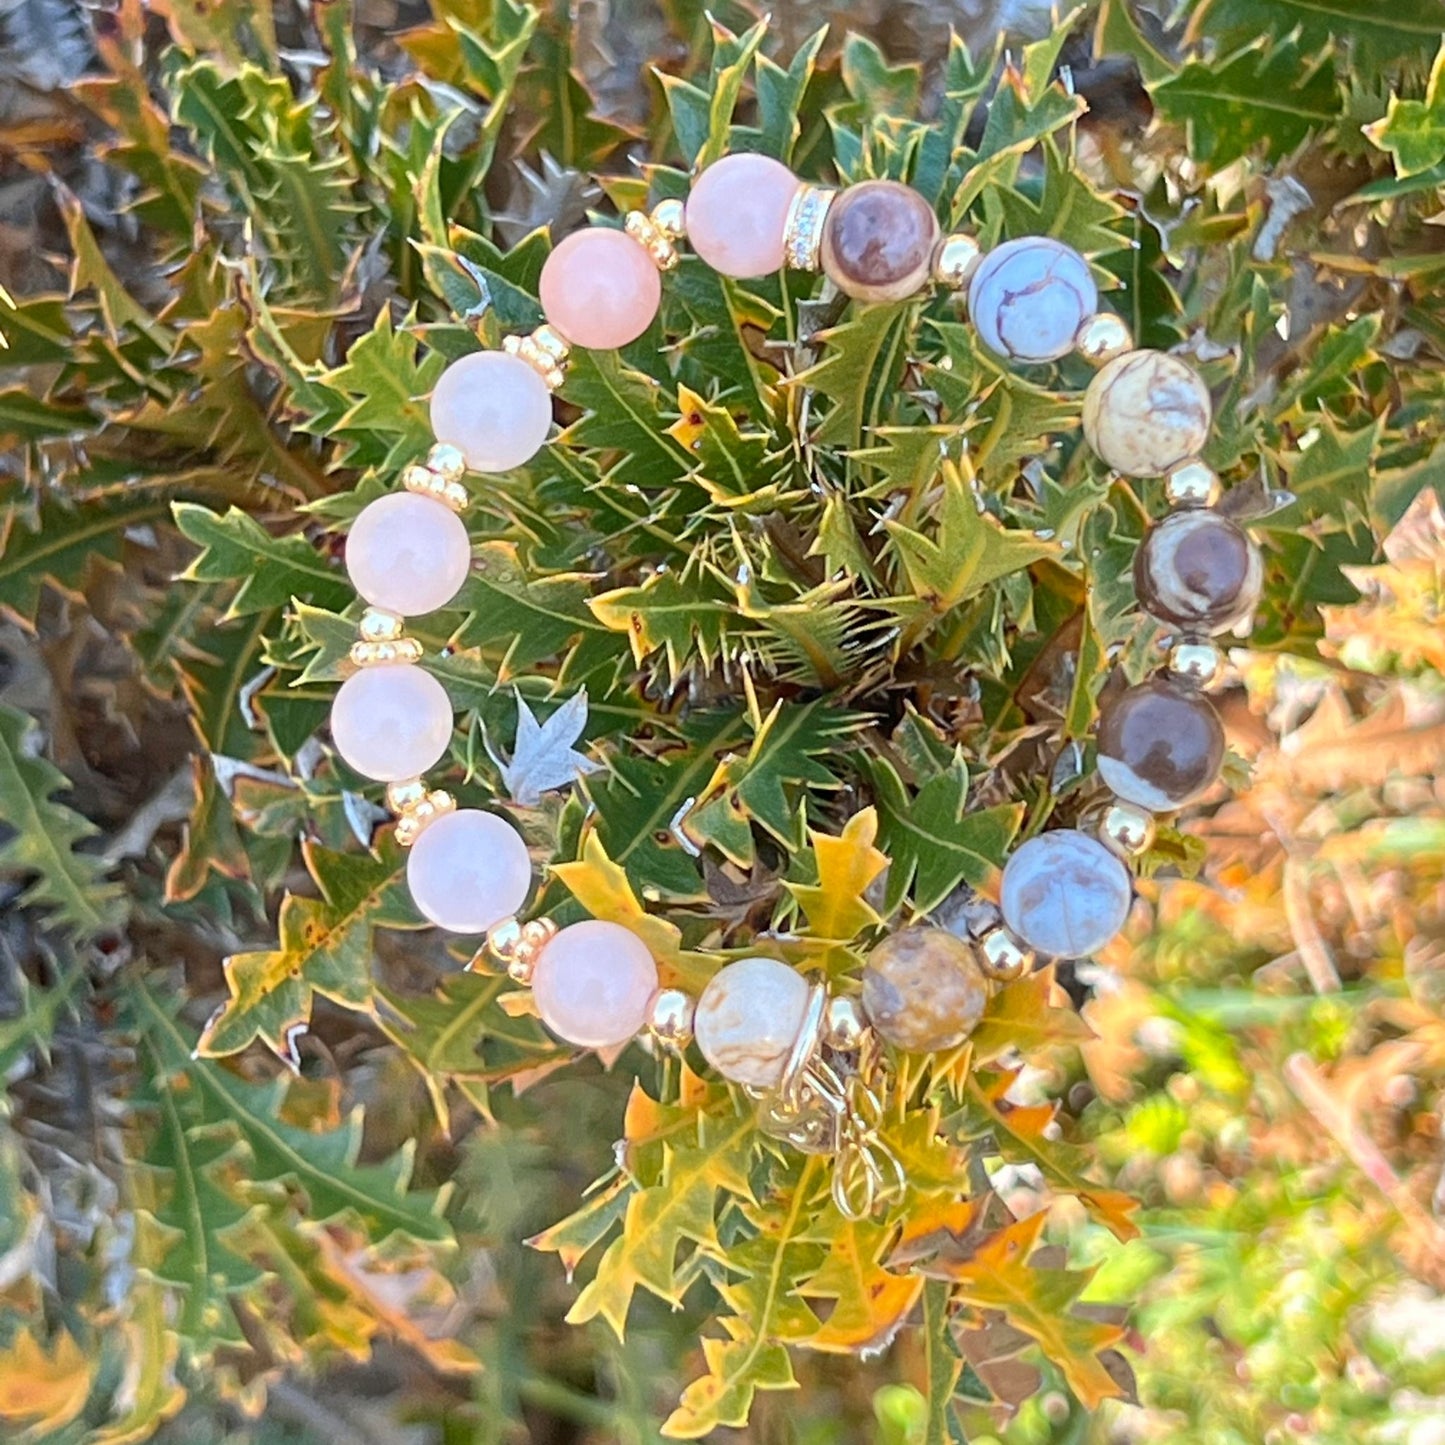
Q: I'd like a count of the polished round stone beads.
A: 15